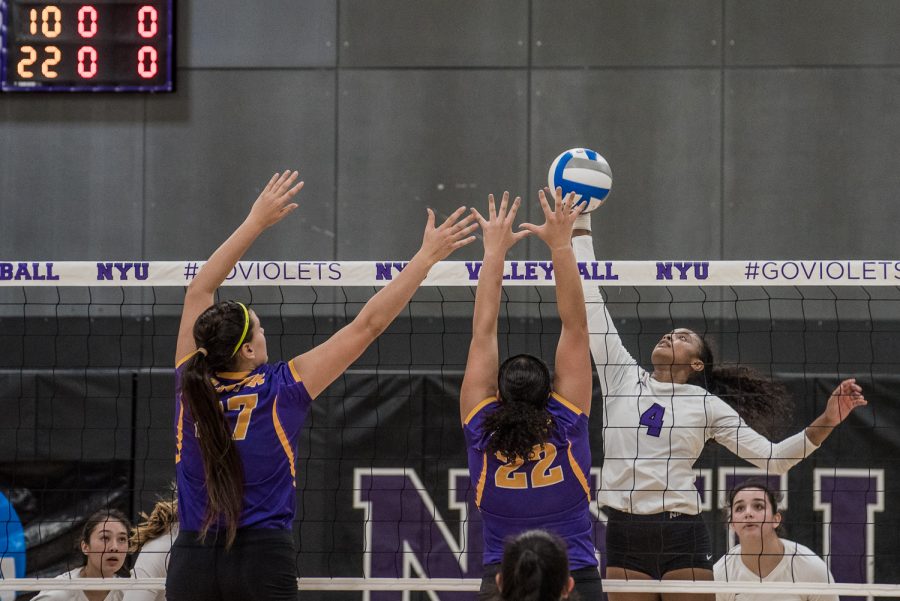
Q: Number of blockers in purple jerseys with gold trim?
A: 2